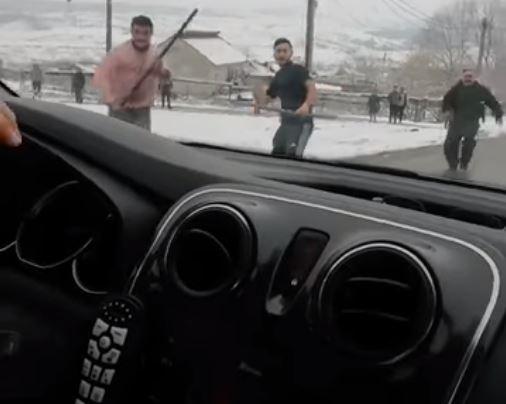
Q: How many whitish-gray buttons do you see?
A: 11